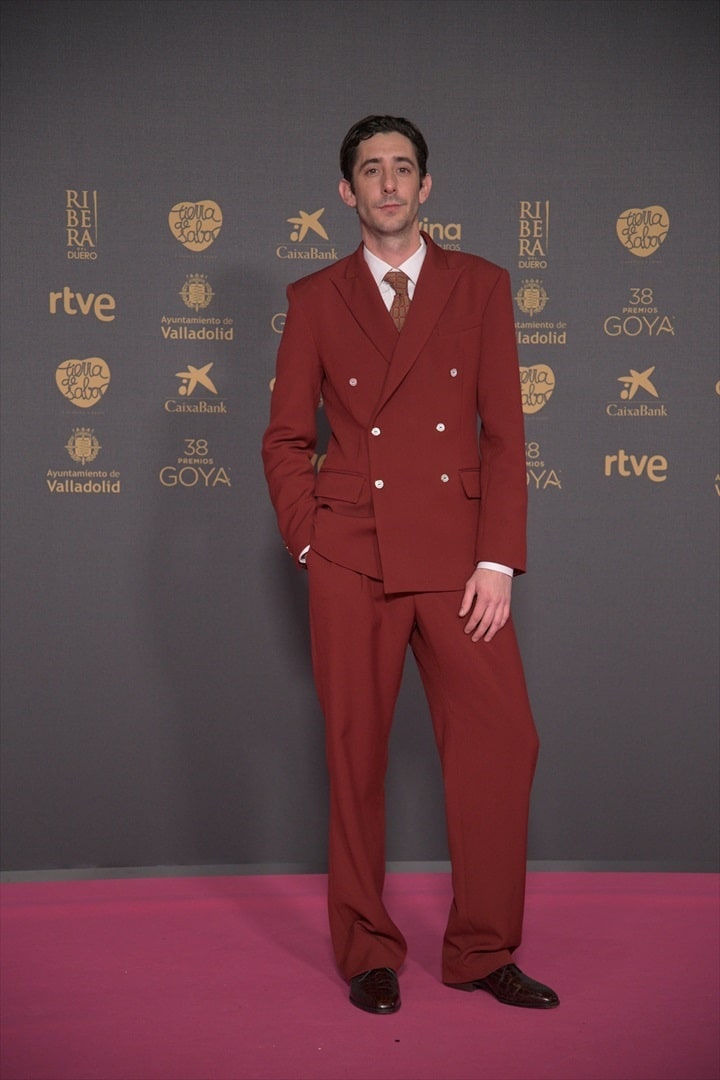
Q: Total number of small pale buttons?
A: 6